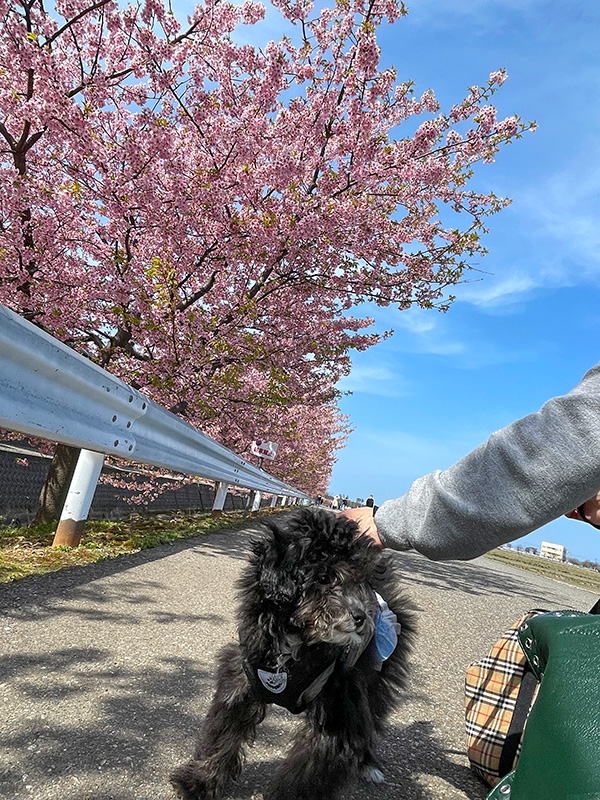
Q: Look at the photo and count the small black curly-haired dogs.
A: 1